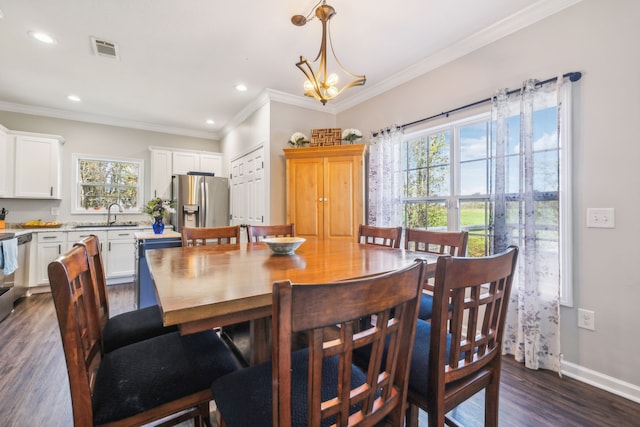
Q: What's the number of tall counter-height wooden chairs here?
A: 8